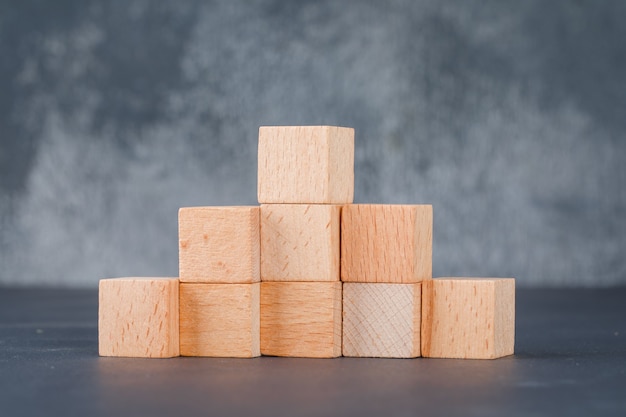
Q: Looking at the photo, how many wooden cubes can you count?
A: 9